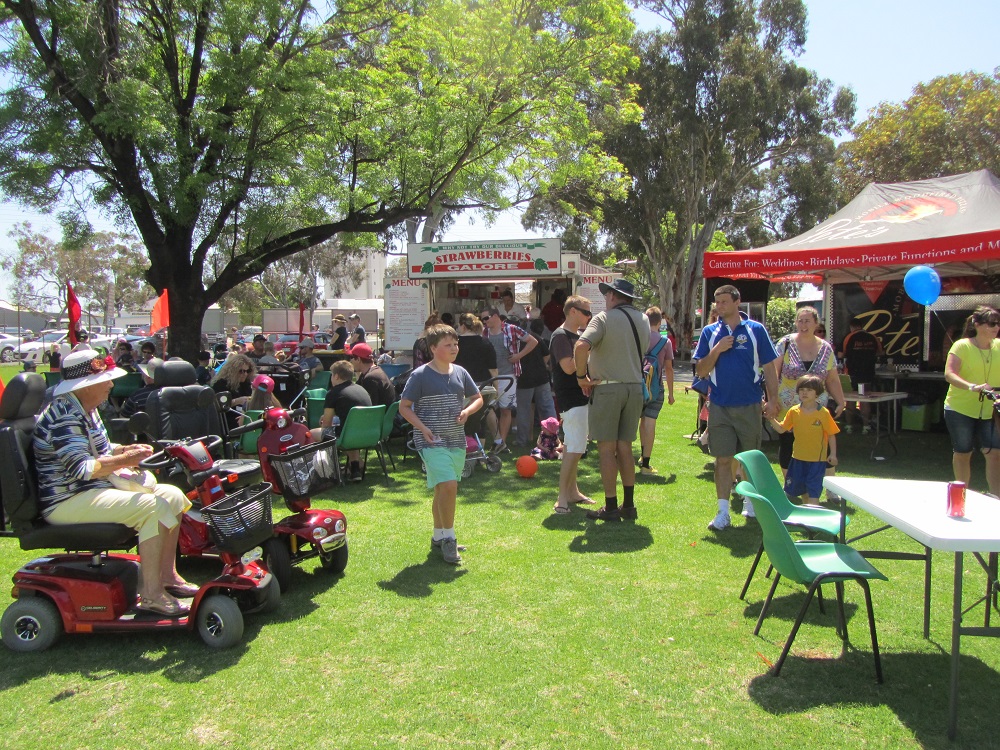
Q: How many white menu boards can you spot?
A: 2